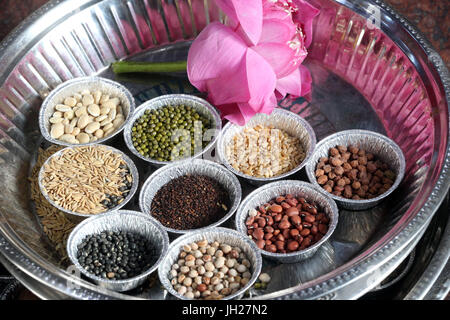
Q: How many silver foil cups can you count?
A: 9